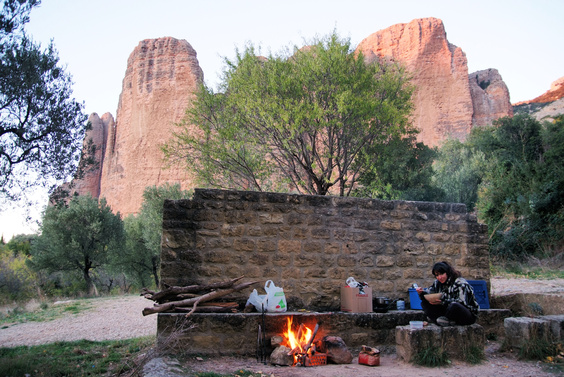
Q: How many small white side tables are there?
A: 0